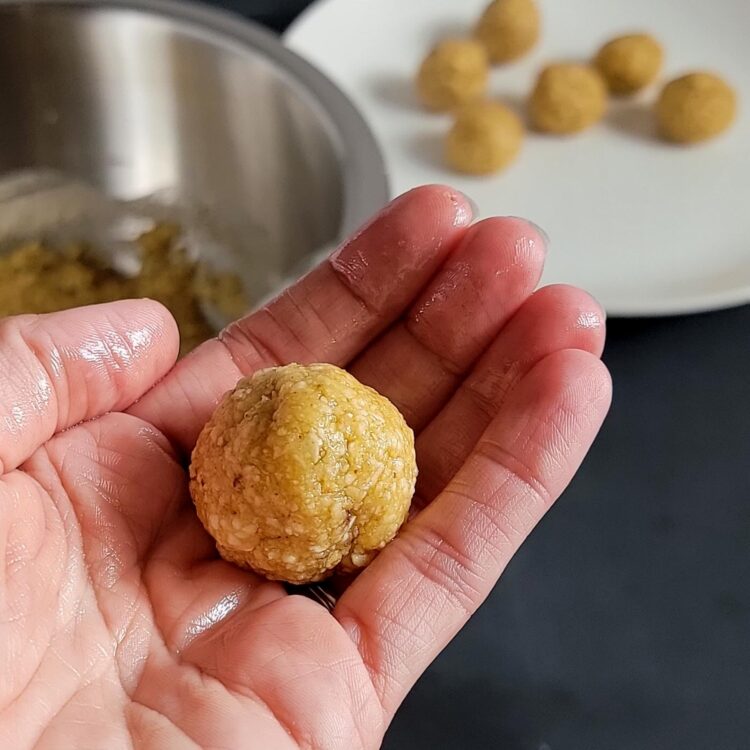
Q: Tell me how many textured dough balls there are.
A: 7